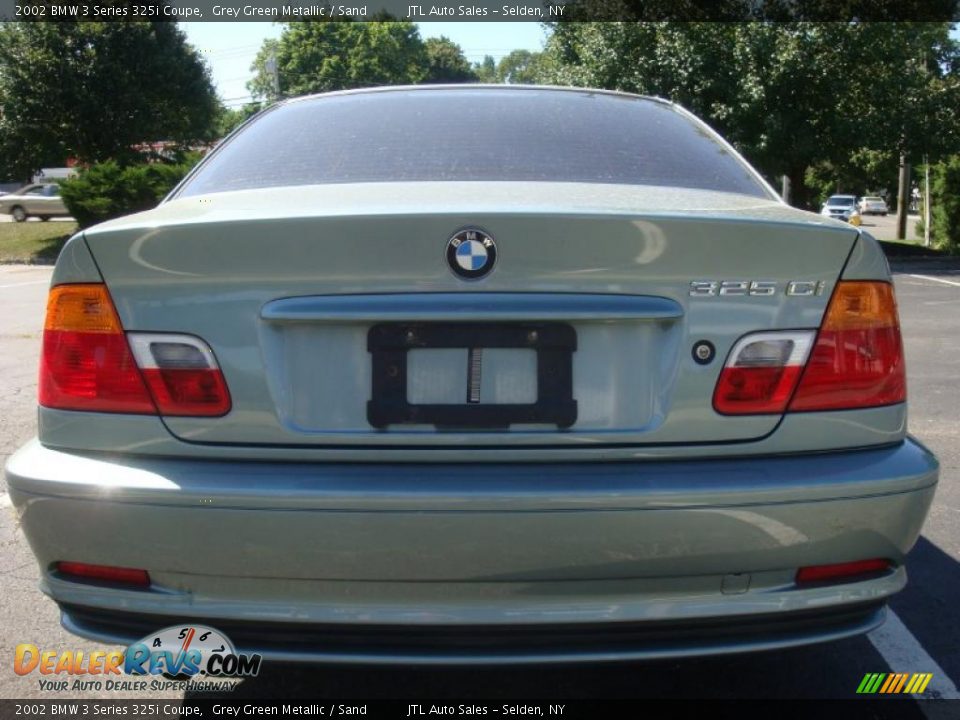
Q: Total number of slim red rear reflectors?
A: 2